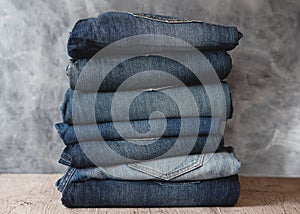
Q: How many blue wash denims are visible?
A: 7